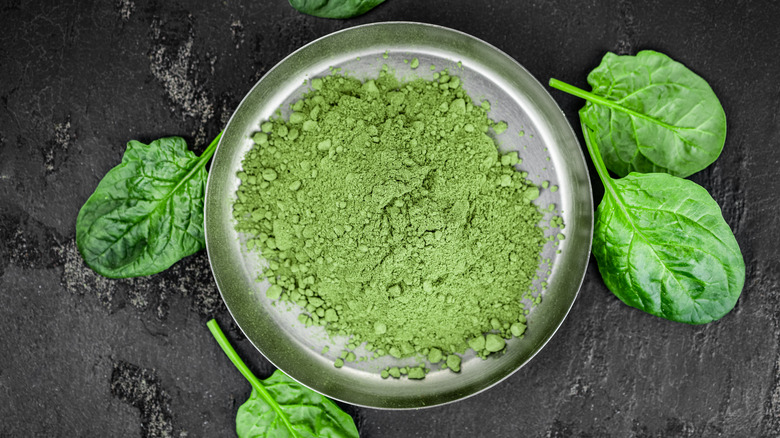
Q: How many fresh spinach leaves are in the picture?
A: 5